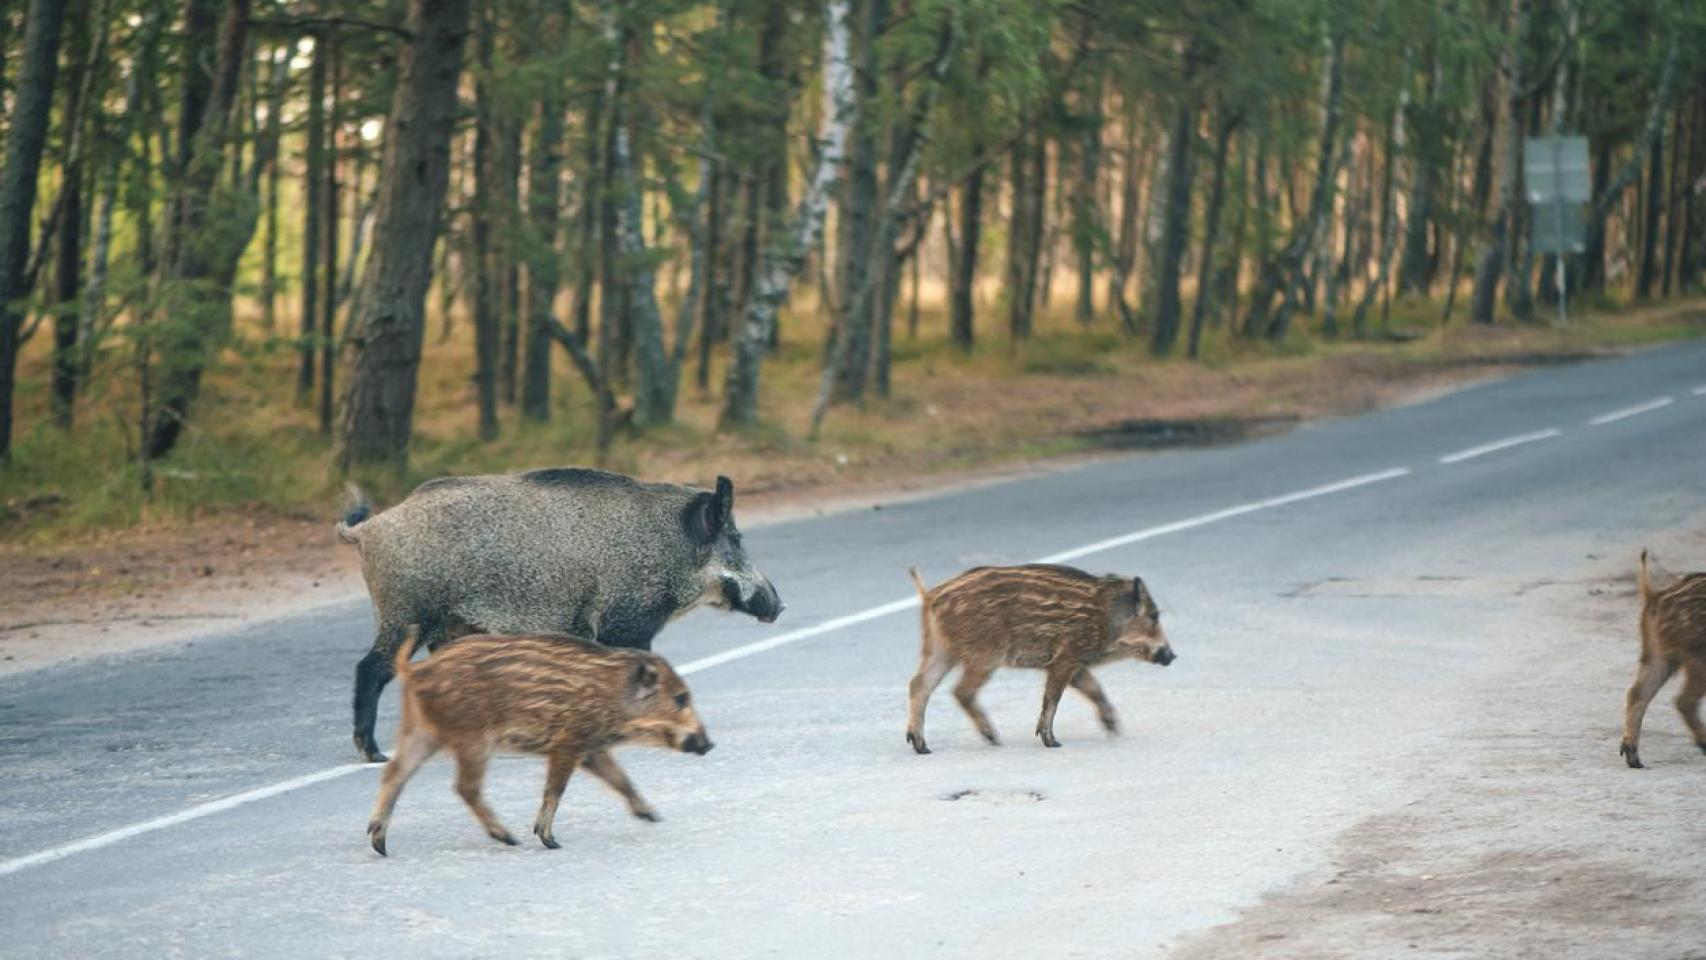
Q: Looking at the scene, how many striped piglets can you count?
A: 3